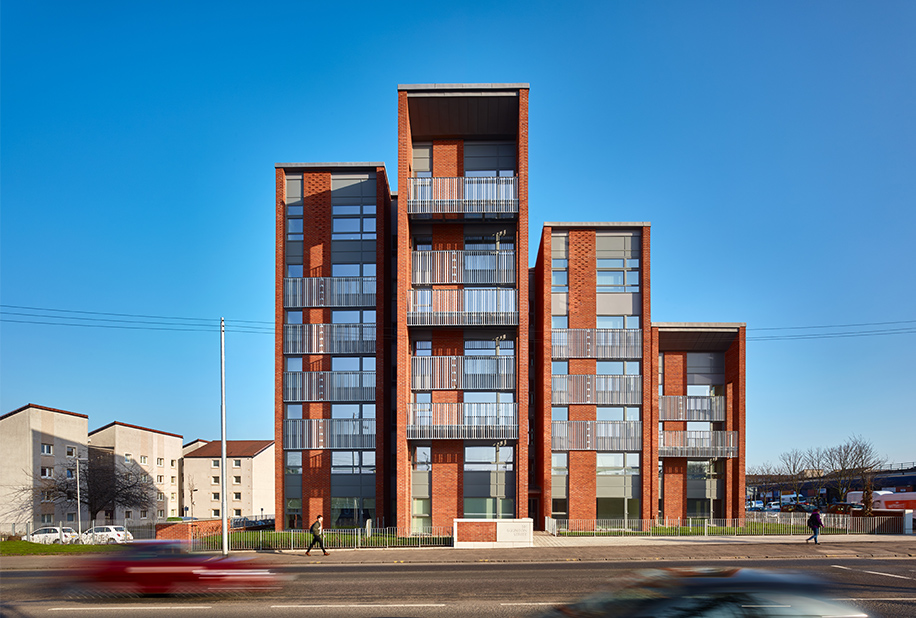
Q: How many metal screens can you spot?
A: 14